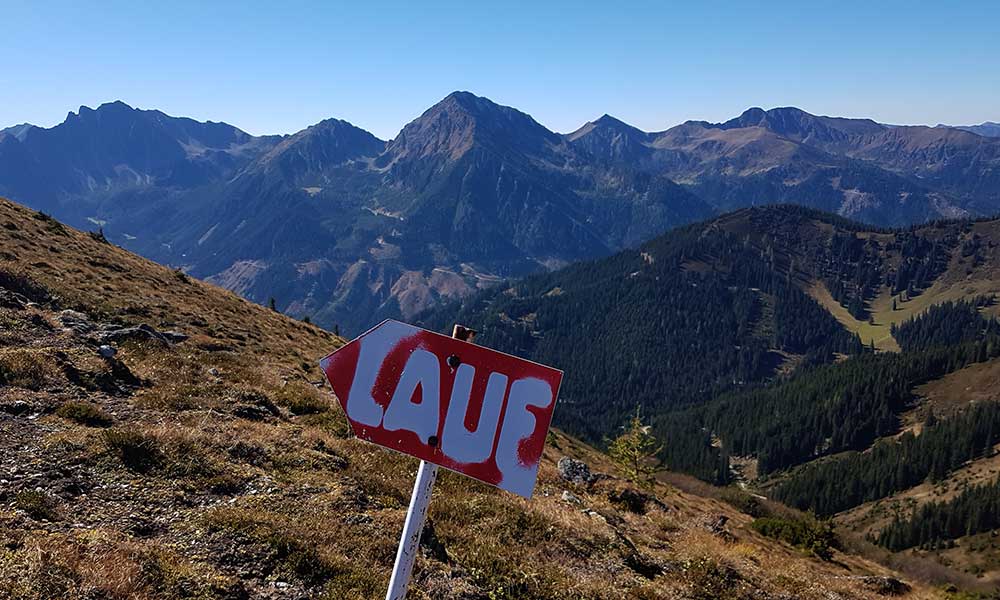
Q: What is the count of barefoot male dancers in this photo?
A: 0